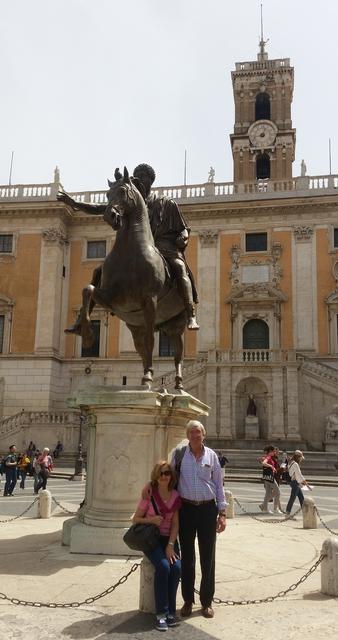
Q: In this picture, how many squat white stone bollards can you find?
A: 5